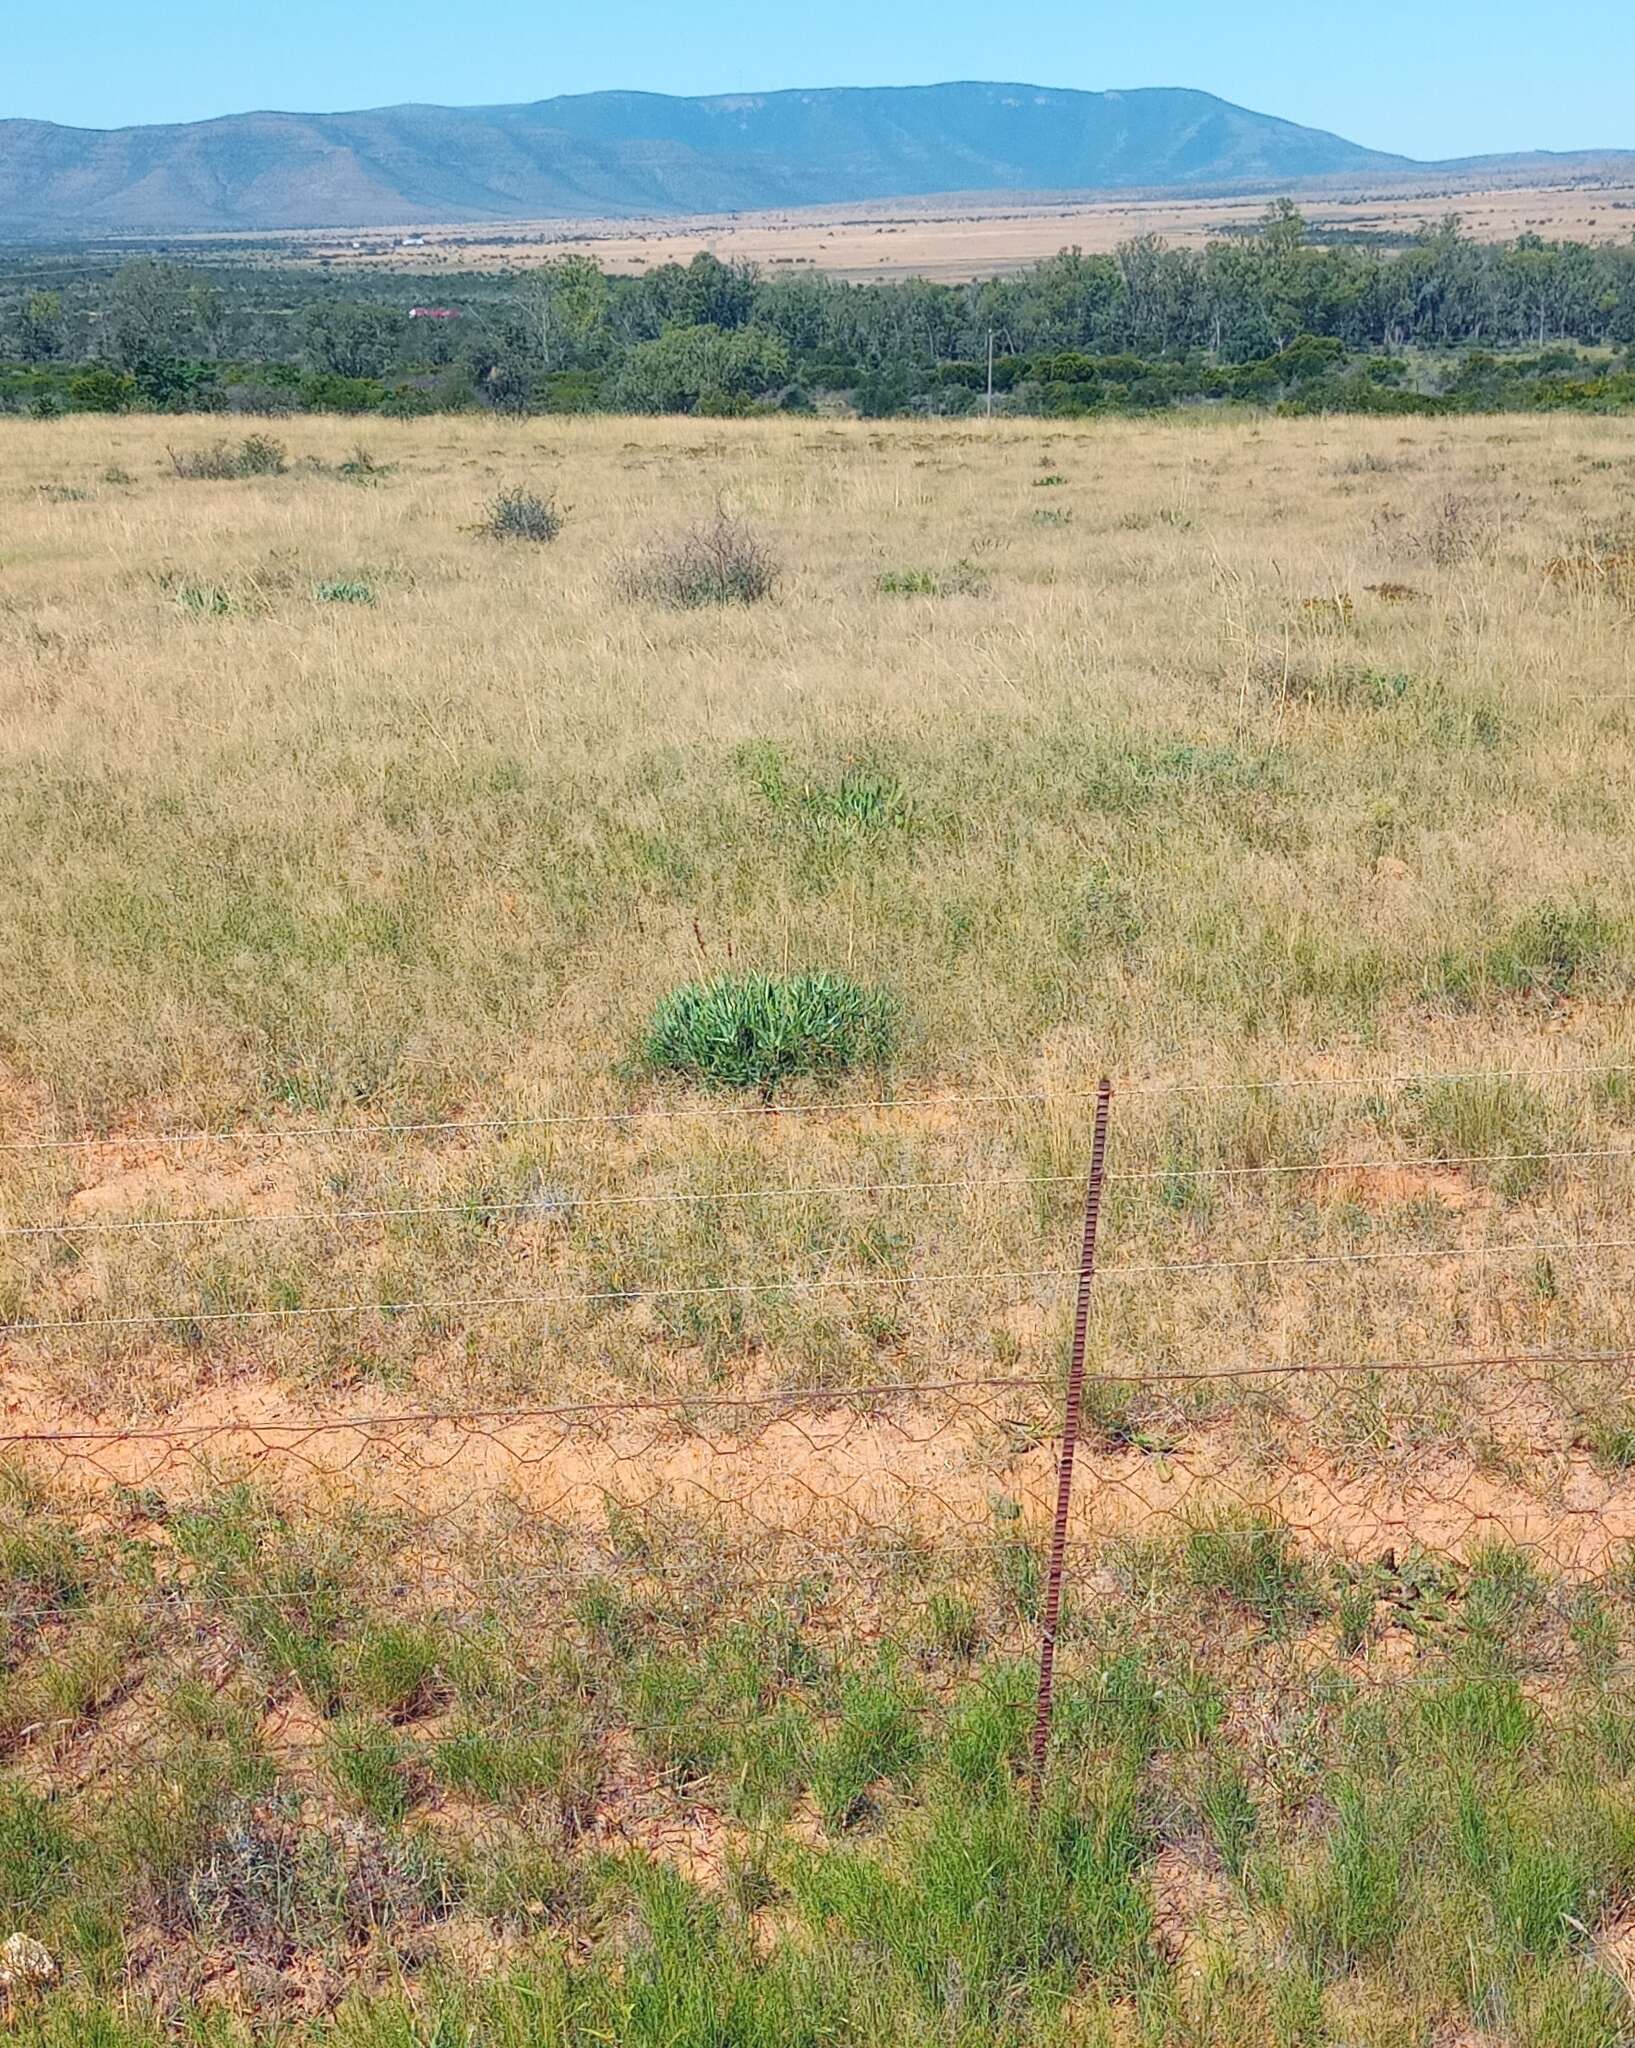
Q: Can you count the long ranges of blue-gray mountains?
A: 1